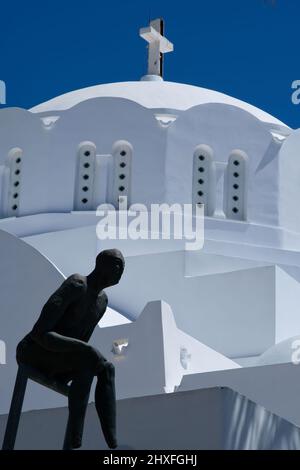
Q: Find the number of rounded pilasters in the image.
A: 5